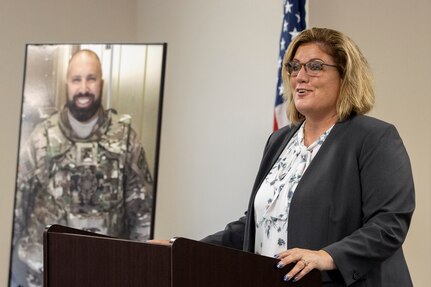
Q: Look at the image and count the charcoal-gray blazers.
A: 1